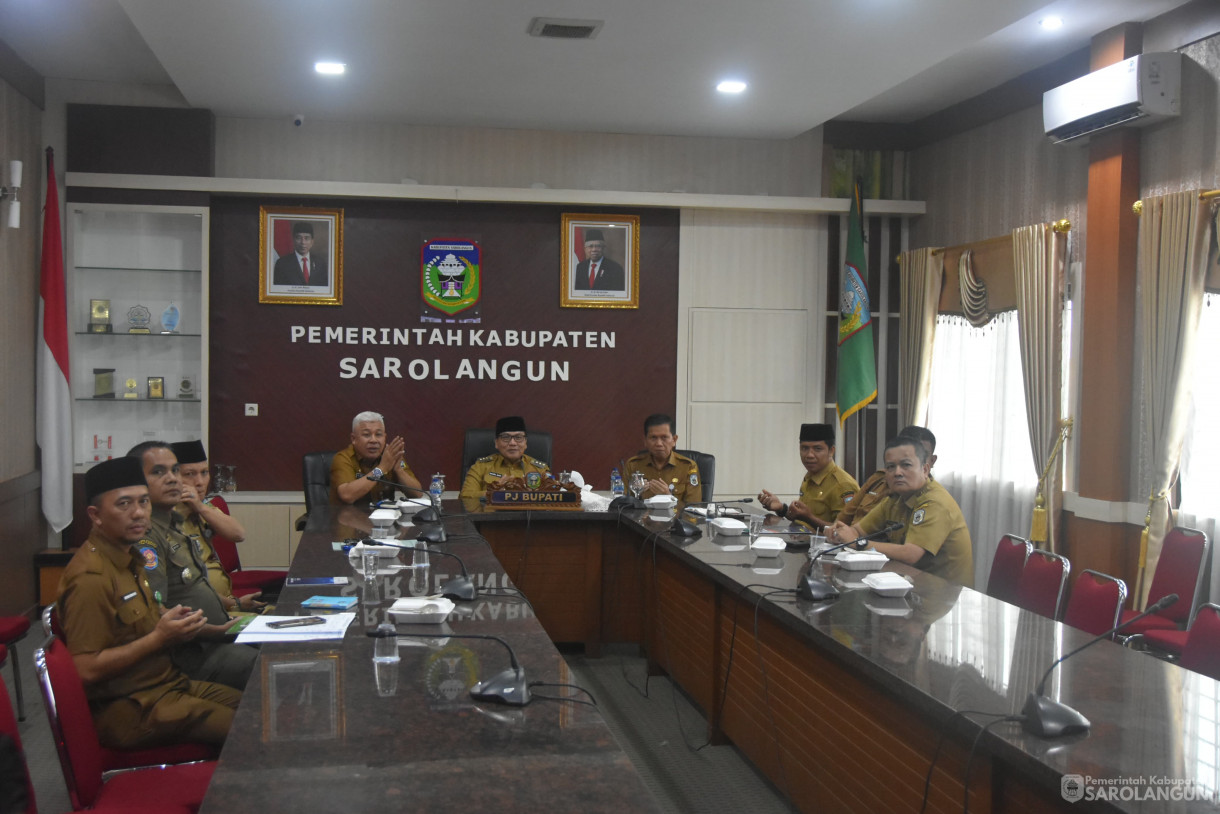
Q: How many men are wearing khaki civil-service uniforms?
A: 8